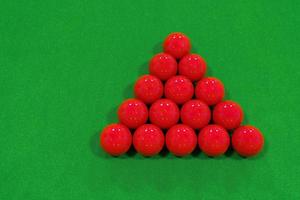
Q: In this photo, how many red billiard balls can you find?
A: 15